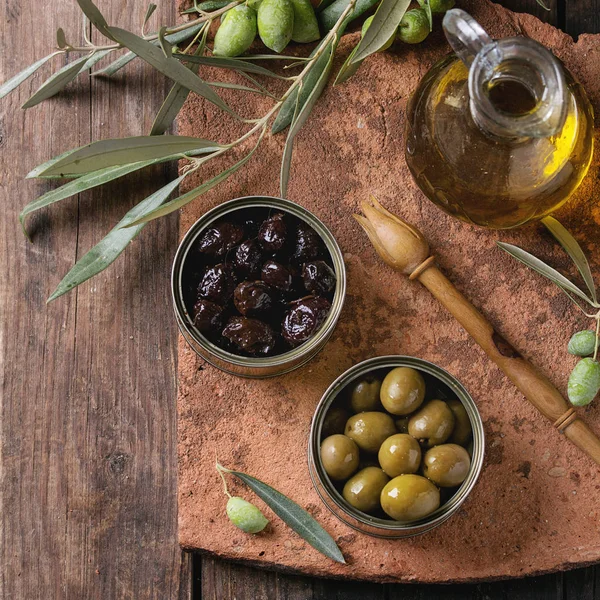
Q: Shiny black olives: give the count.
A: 11